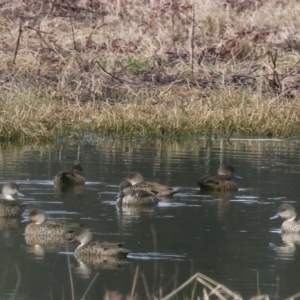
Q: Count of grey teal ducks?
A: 8